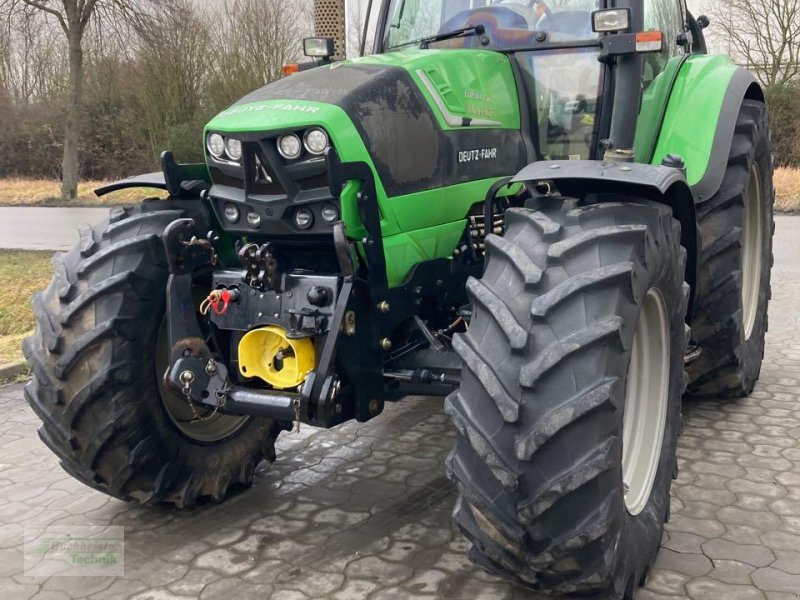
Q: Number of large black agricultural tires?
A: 3